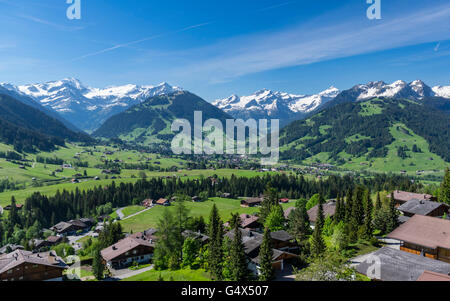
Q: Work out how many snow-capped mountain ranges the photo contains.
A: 3